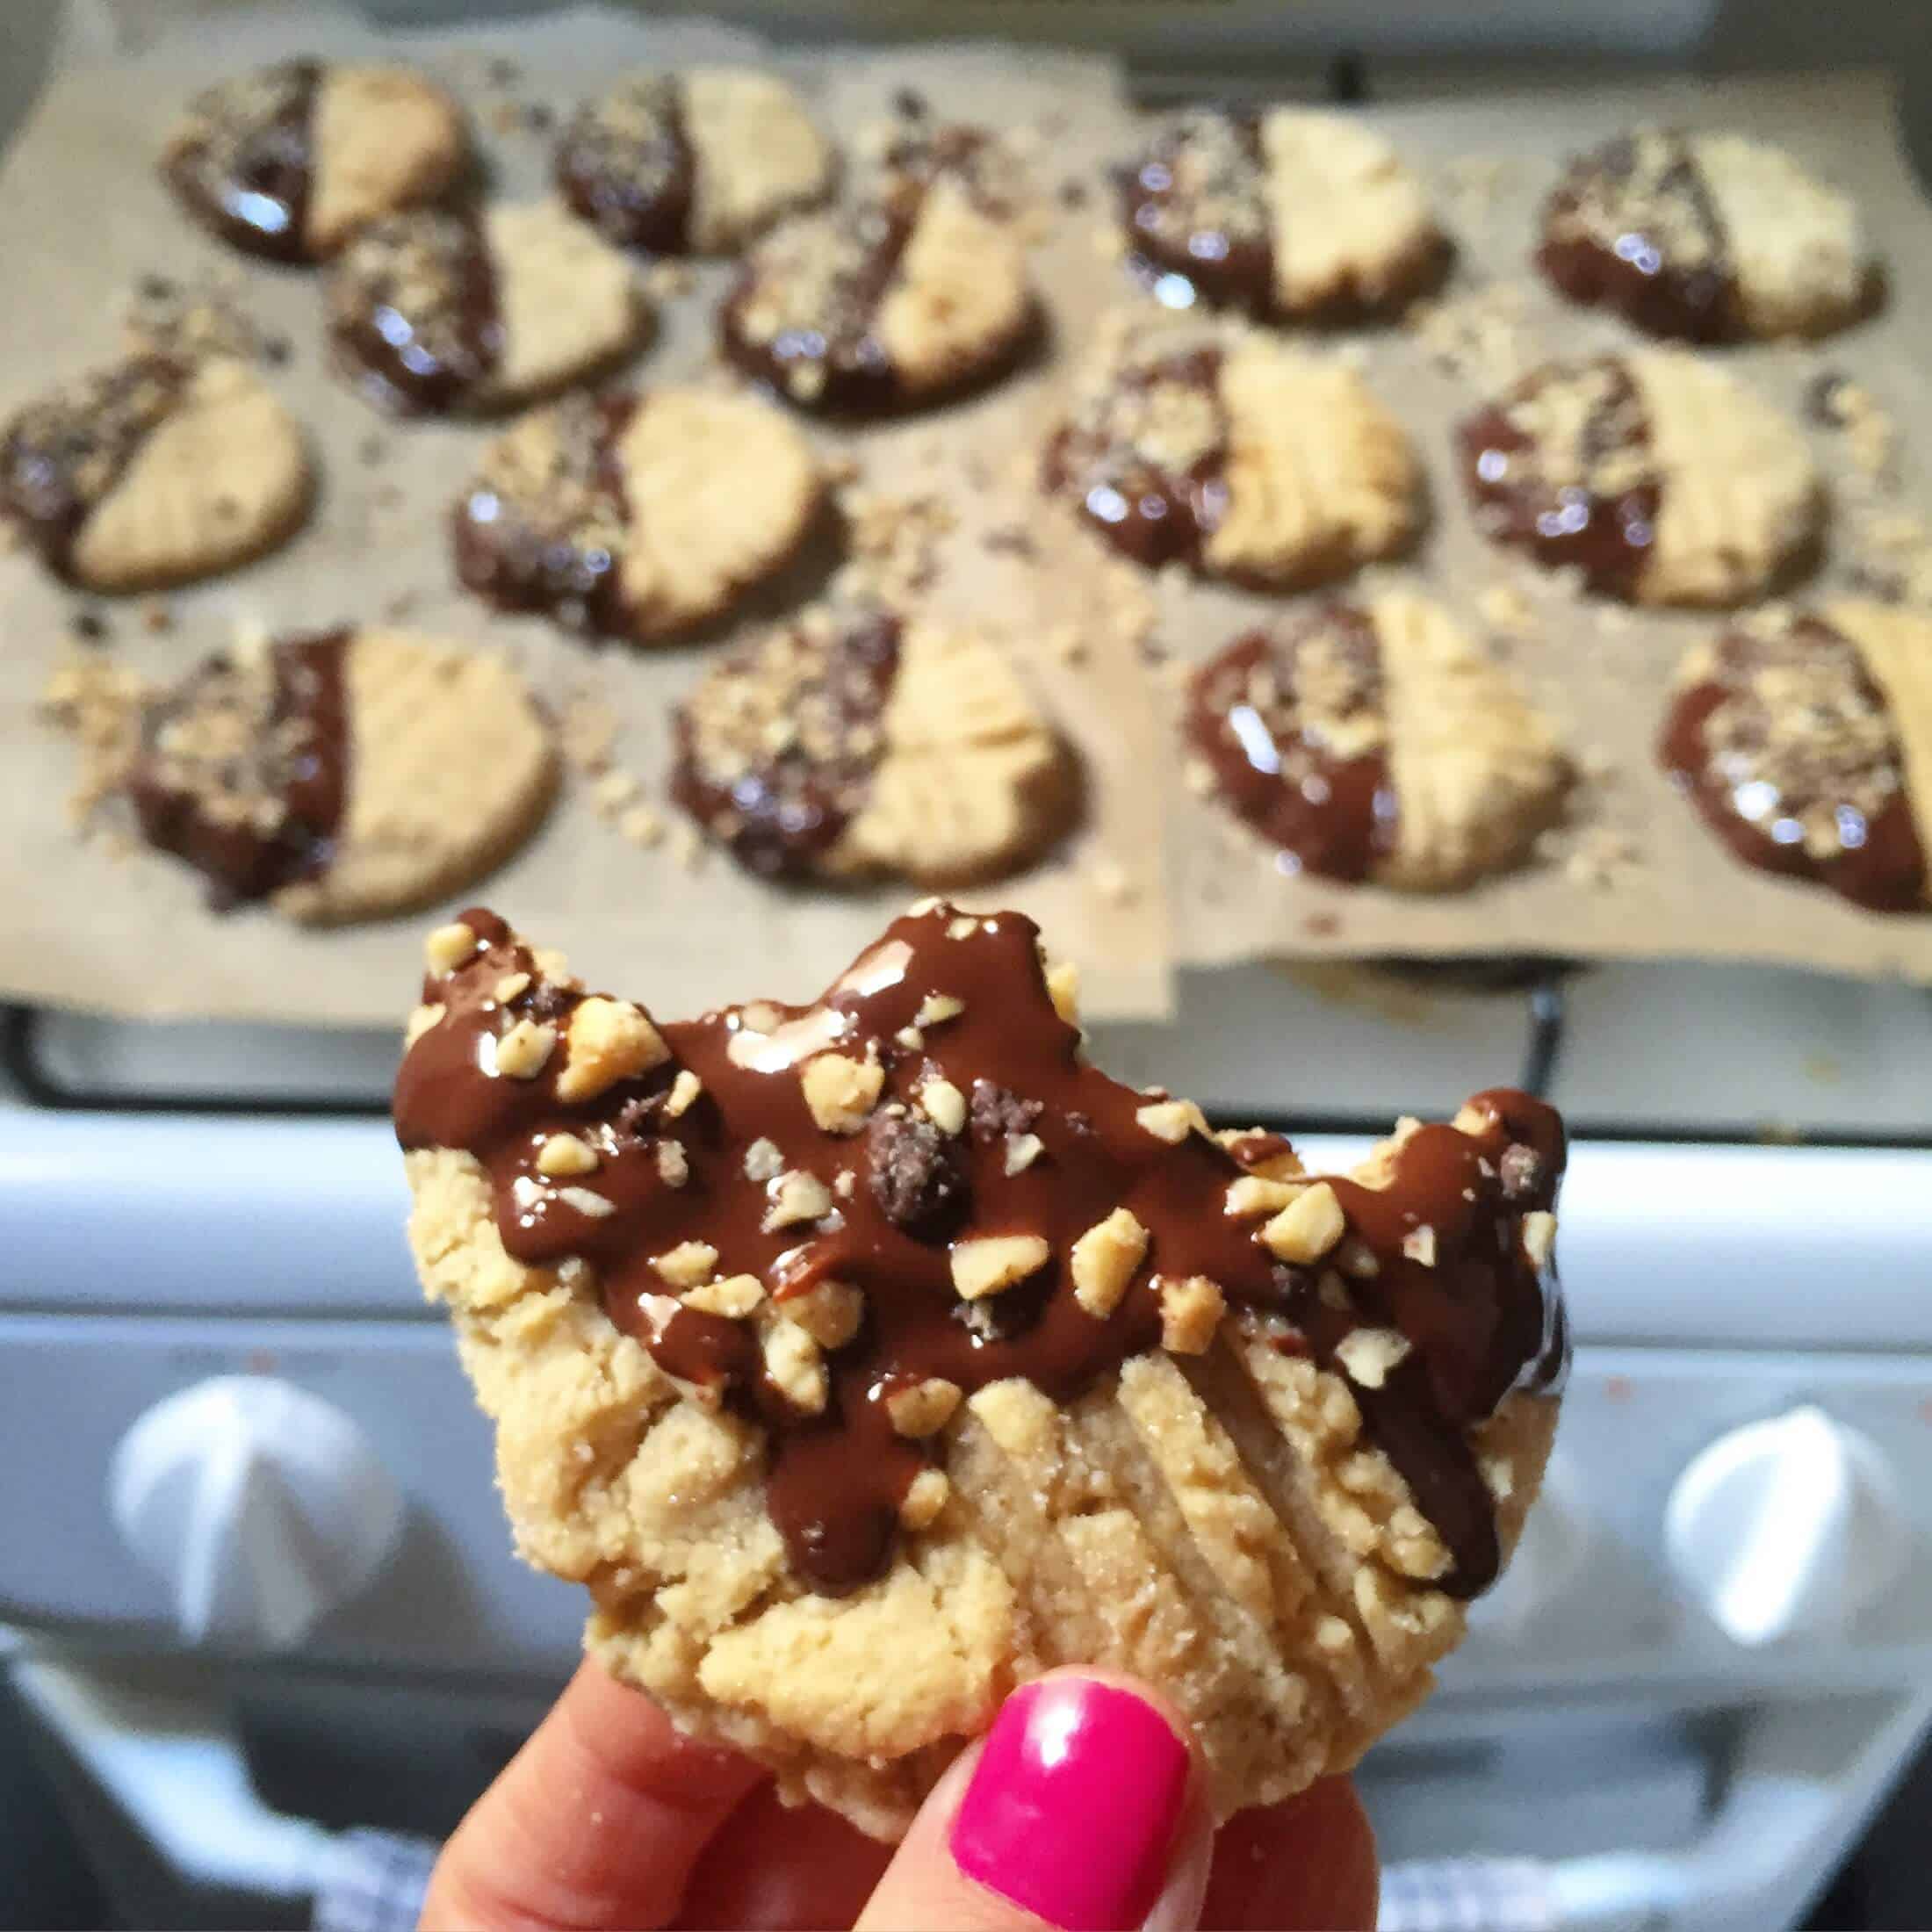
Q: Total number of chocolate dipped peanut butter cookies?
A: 15